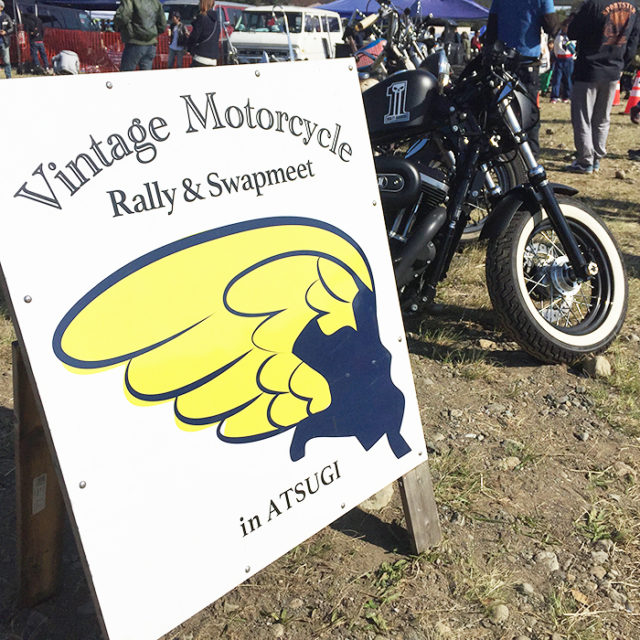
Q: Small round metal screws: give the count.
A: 10